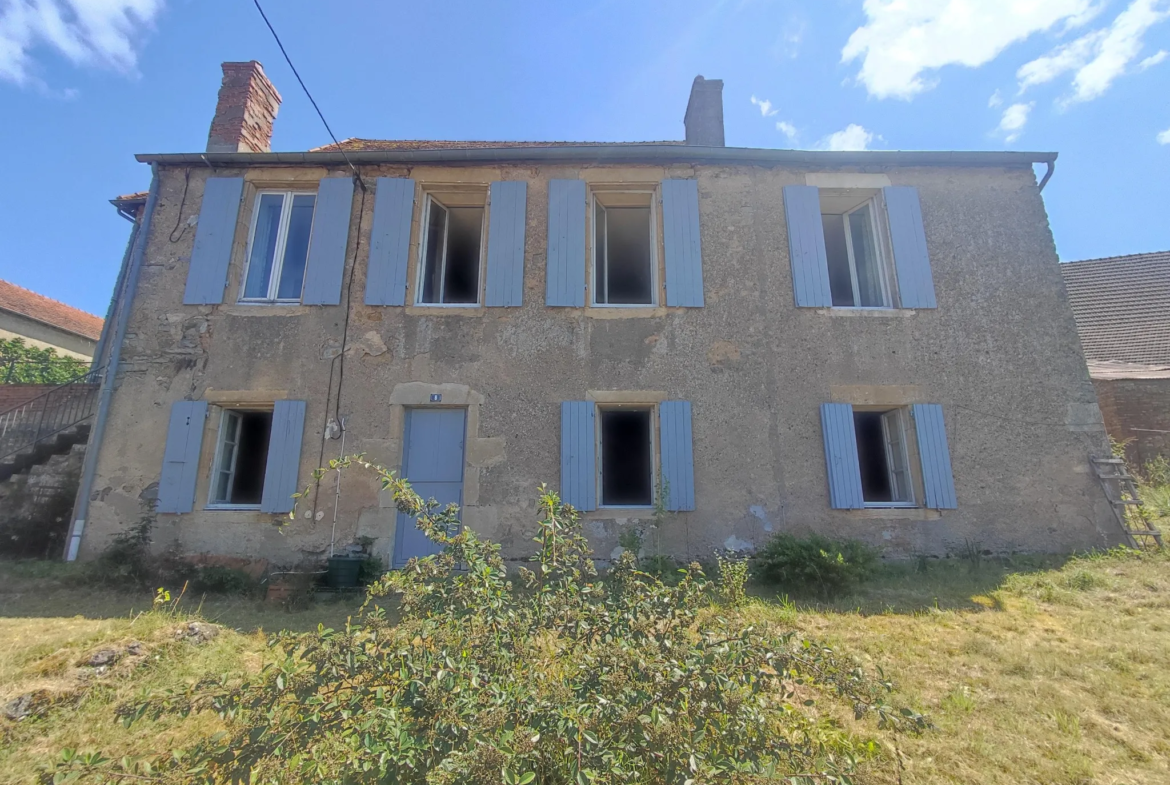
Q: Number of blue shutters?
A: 14